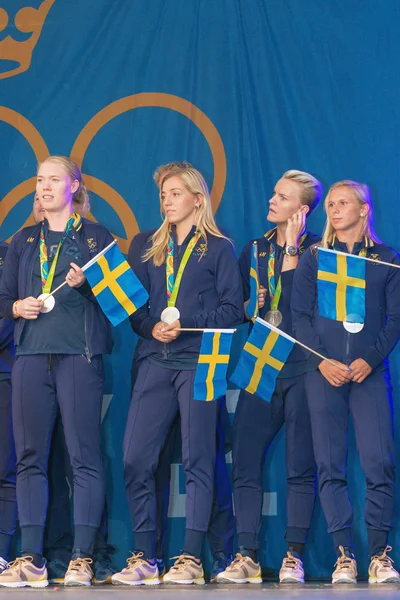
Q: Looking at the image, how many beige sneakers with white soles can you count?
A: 8